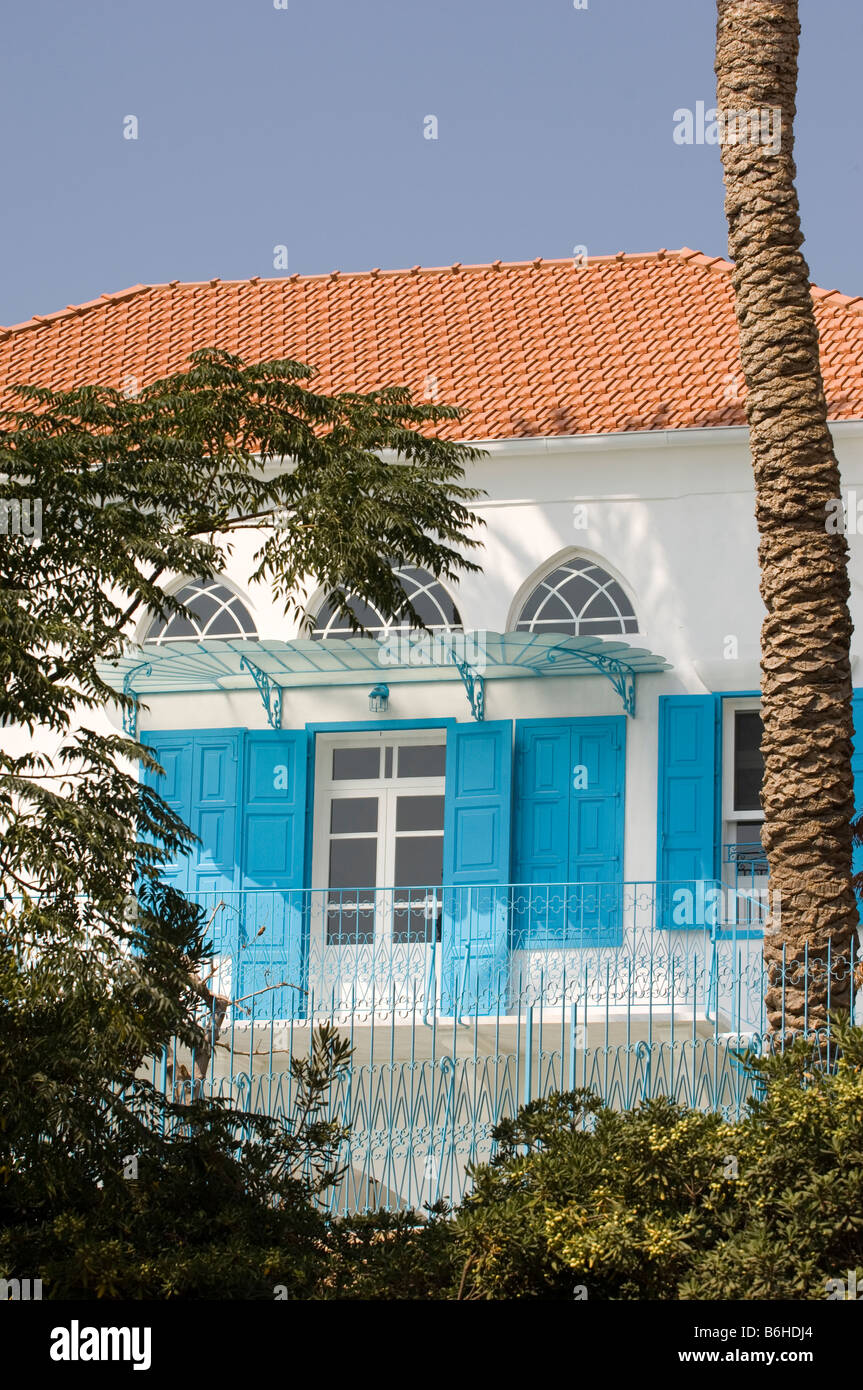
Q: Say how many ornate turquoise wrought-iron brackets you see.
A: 4